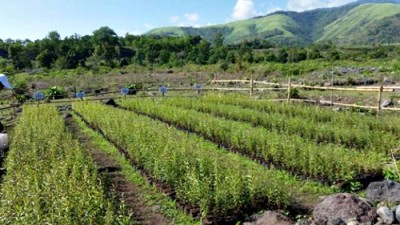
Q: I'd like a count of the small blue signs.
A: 5